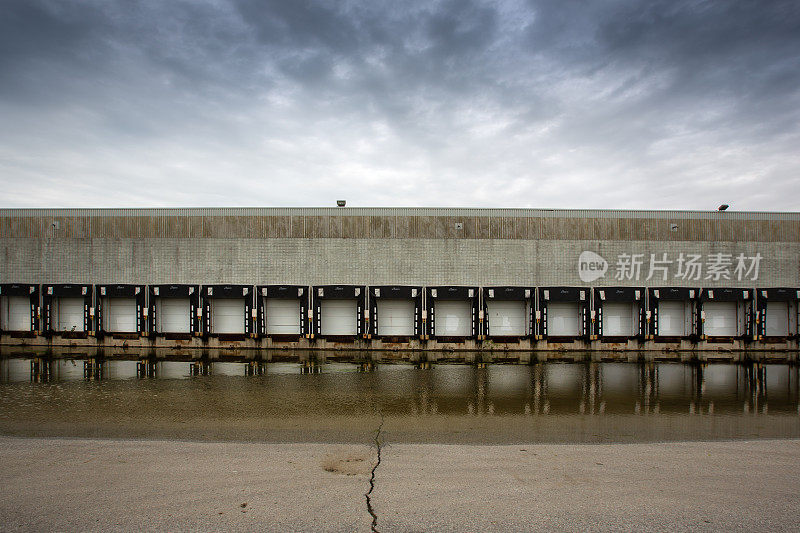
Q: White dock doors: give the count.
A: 15